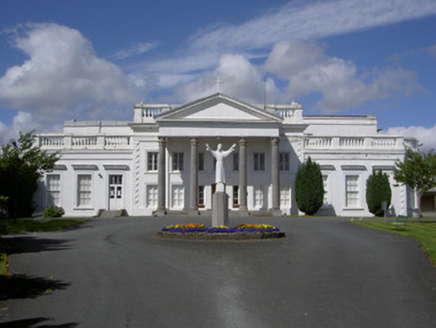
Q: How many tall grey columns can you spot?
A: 4